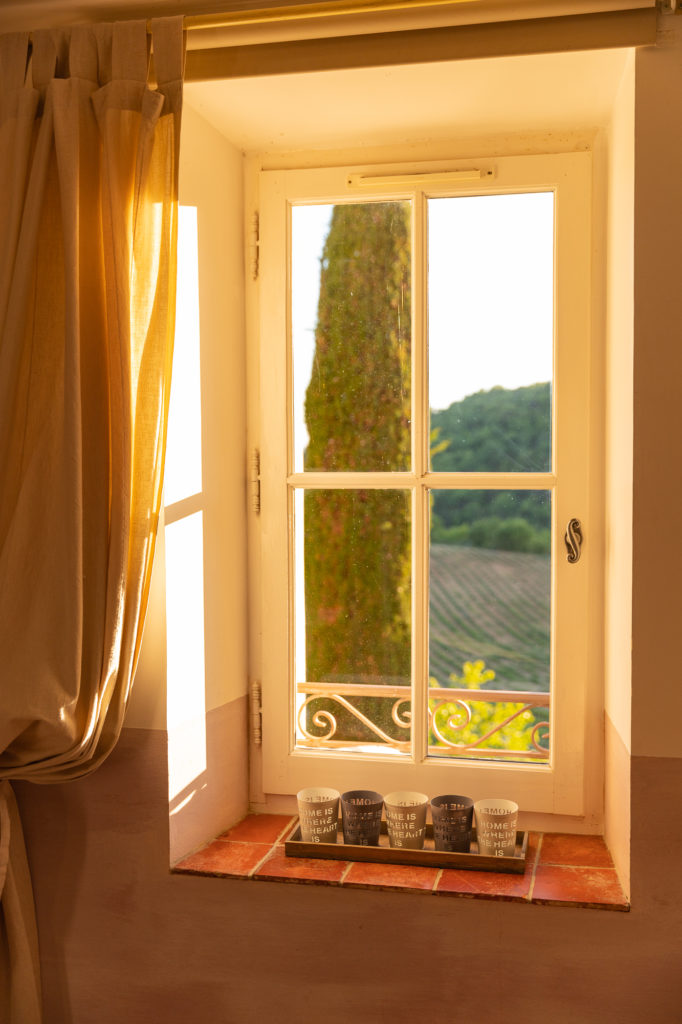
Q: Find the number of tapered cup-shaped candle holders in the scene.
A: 5